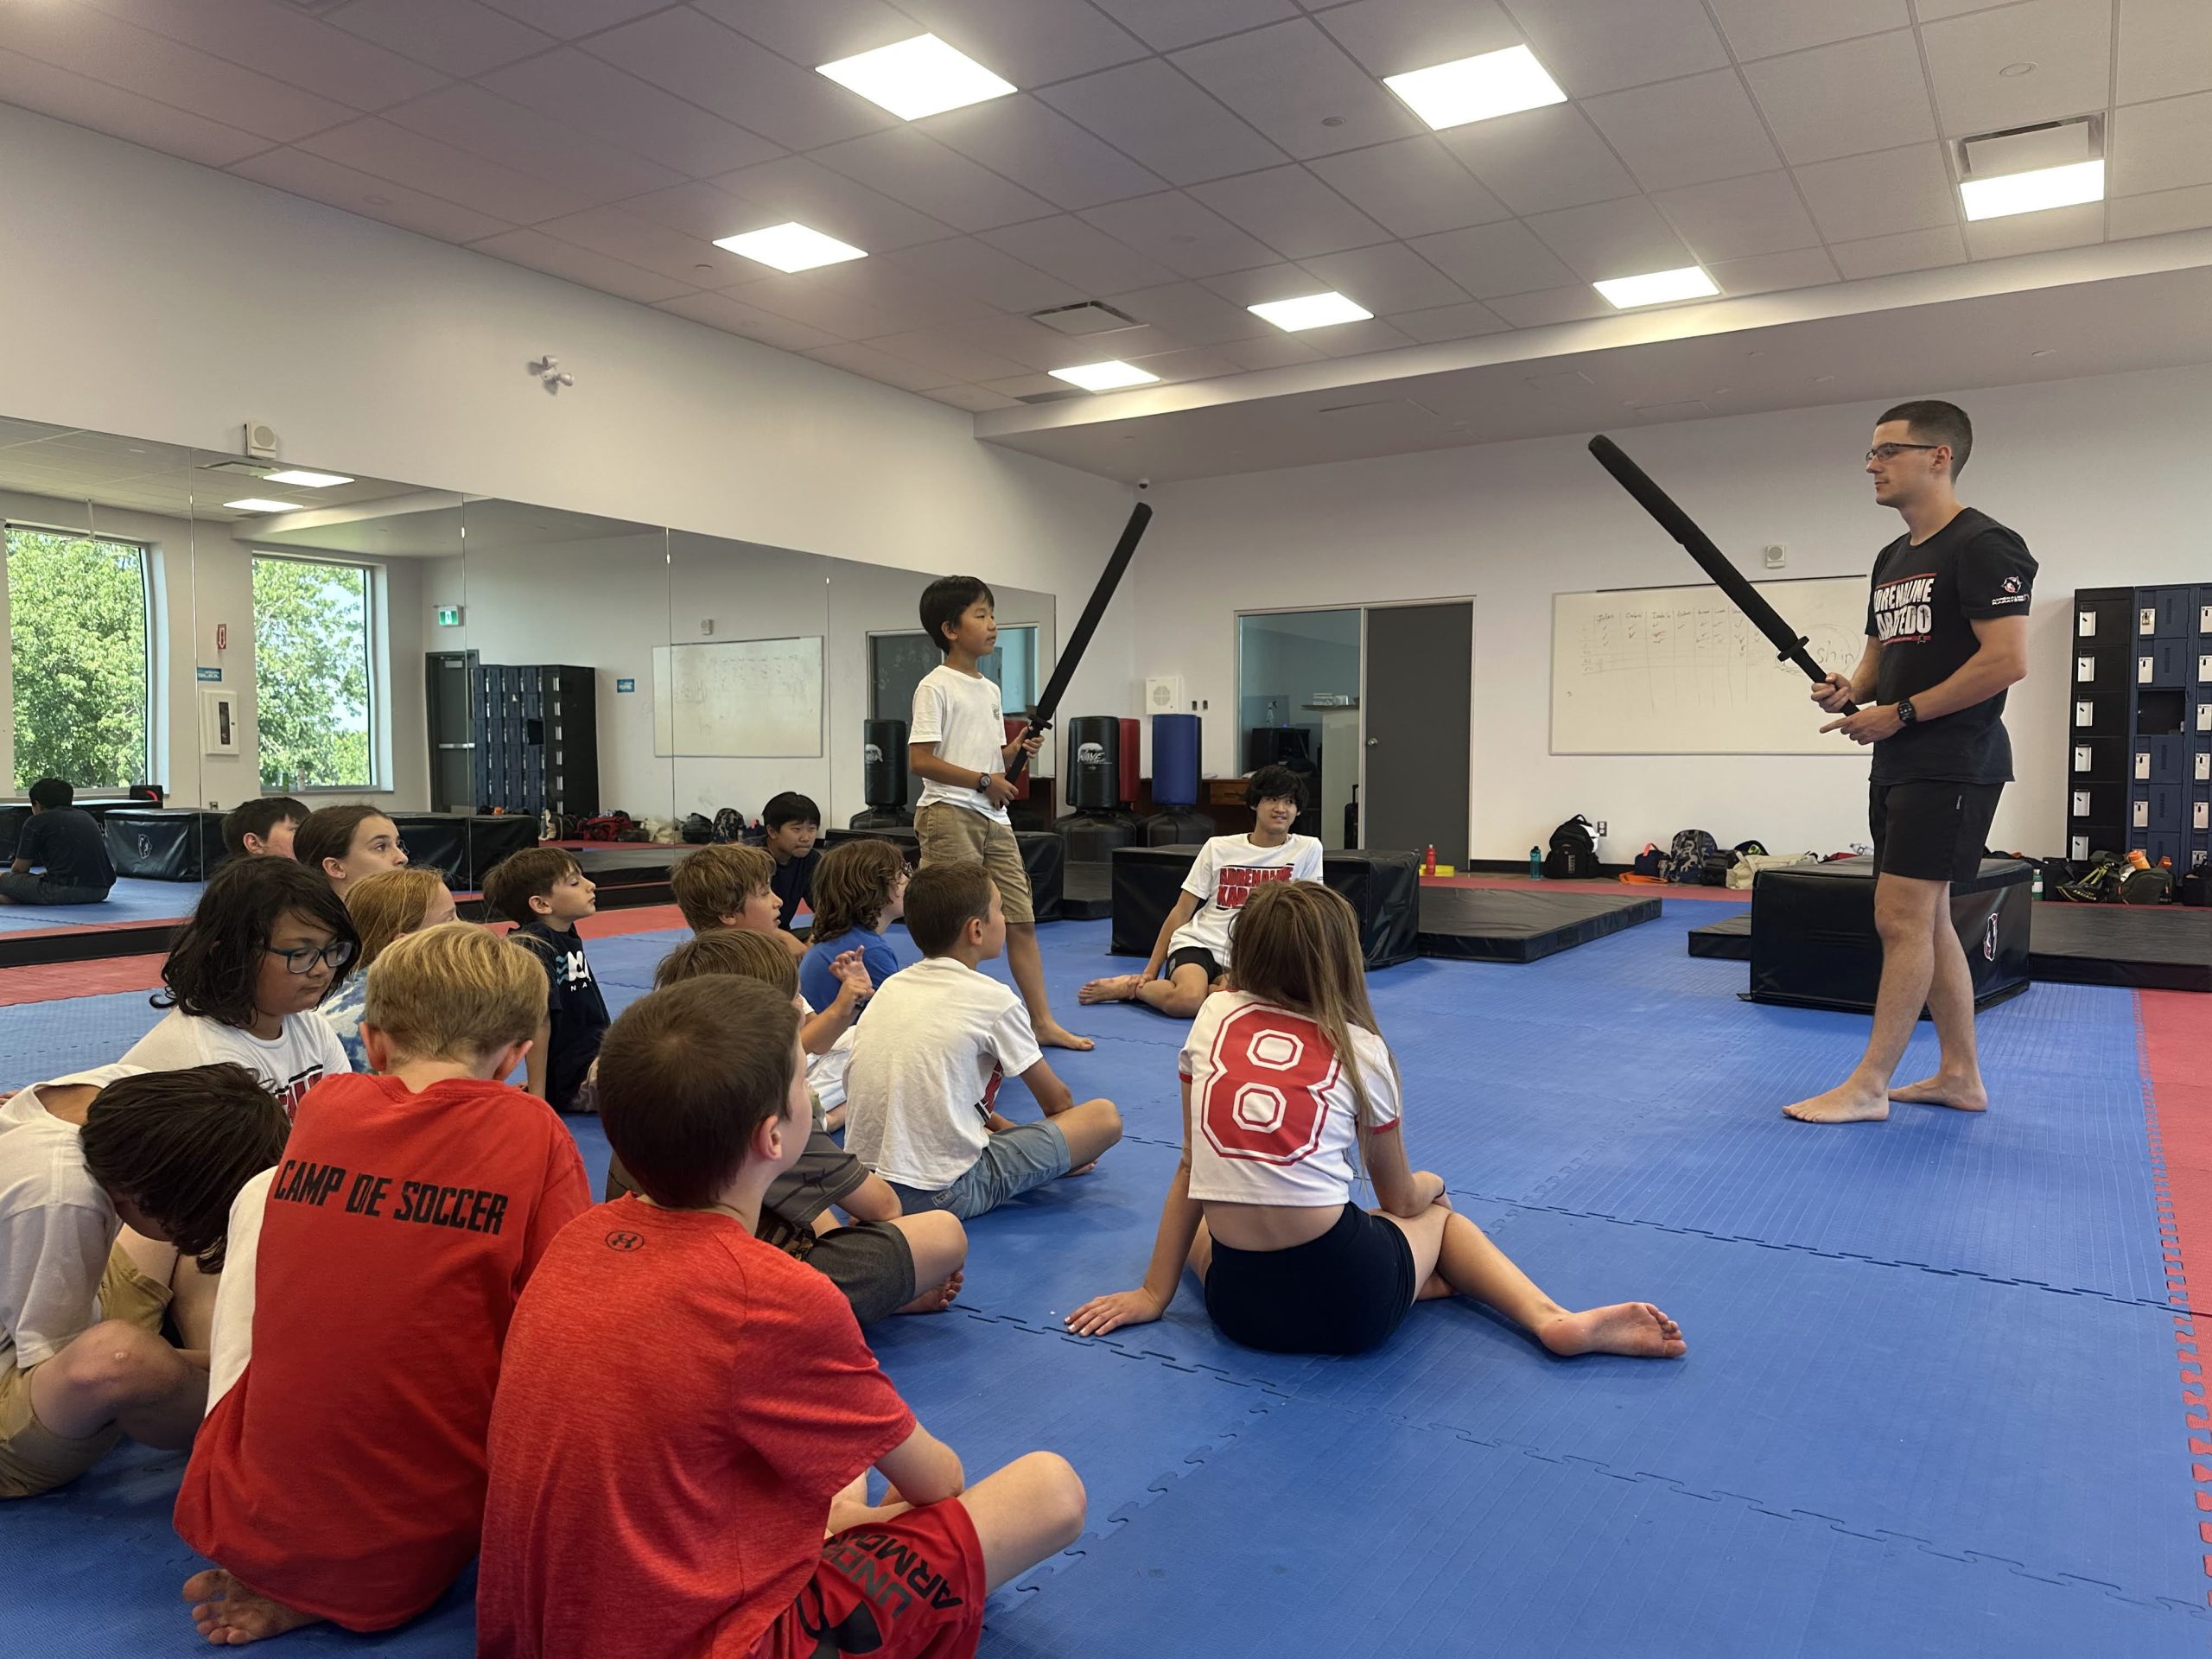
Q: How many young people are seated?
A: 15